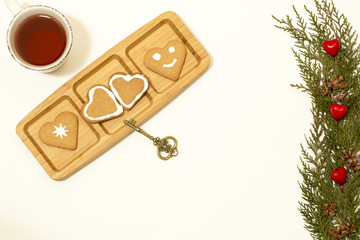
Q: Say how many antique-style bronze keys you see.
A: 1